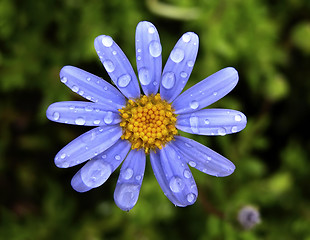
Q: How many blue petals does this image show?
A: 12